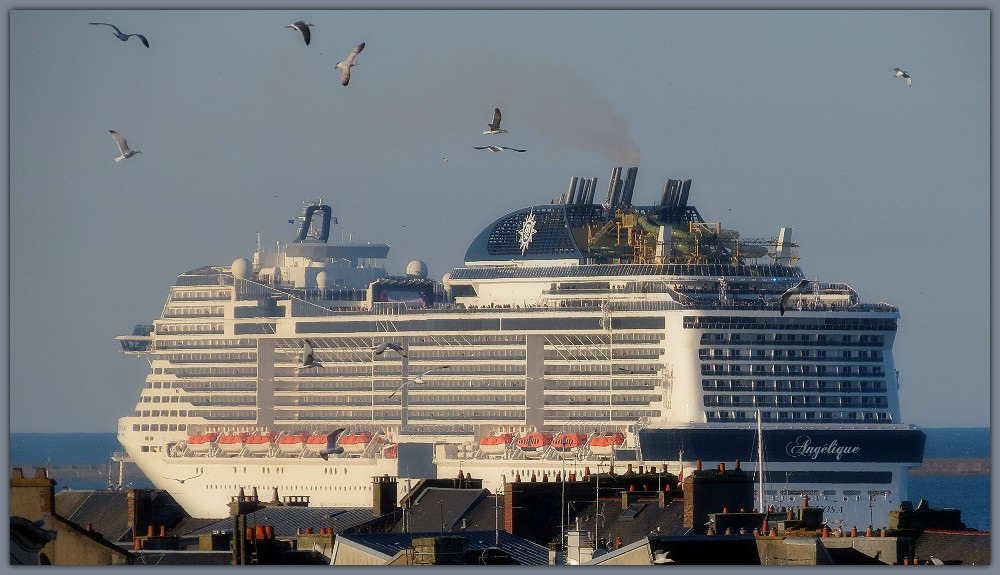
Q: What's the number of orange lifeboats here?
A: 10